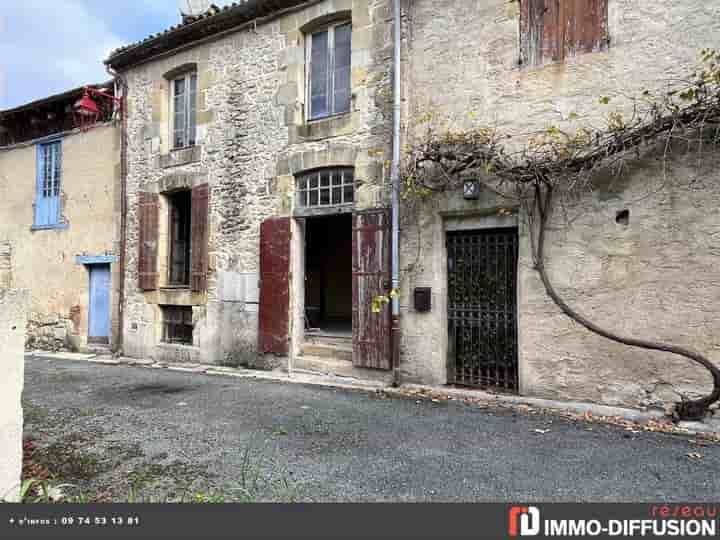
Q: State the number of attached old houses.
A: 3